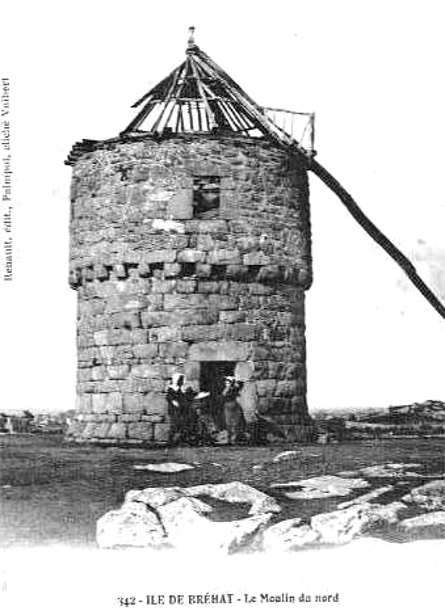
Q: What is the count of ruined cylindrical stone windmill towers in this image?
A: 1